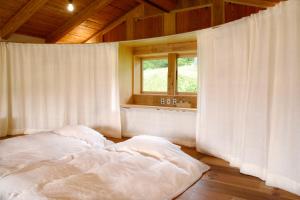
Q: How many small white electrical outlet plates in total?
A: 3